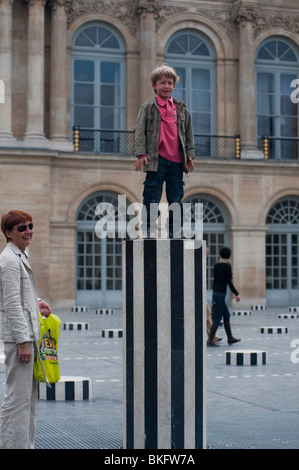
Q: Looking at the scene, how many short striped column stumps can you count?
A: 11